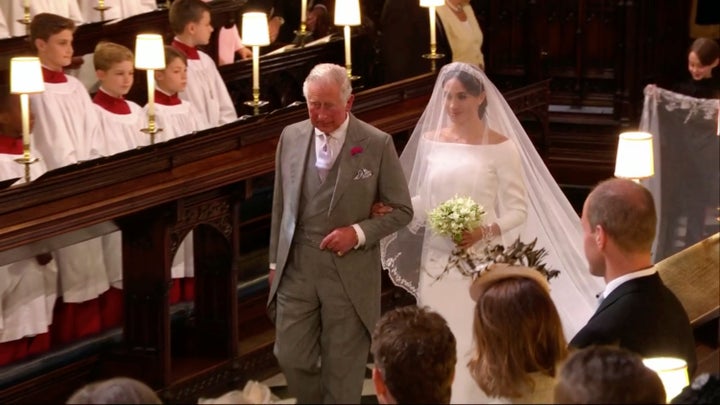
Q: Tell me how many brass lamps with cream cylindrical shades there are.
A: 7